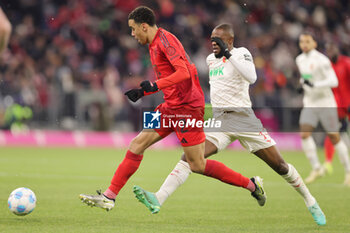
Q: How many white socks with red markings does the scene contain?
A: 2